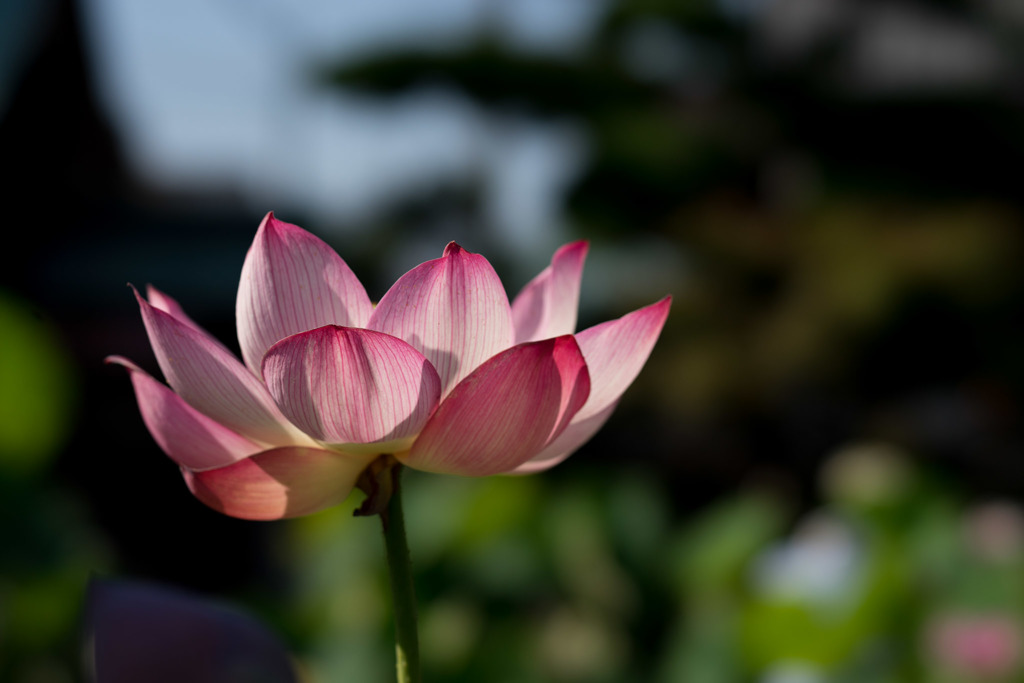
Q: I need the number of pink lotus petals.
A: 11